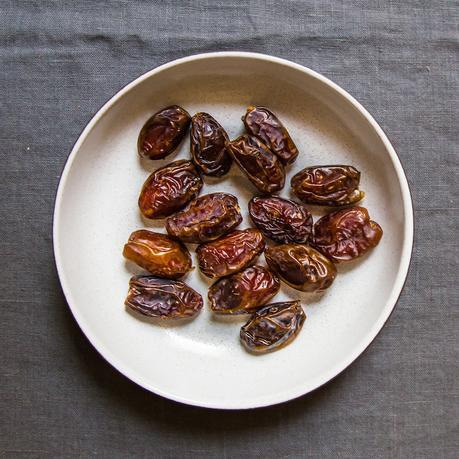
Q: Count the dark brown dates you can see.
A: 15